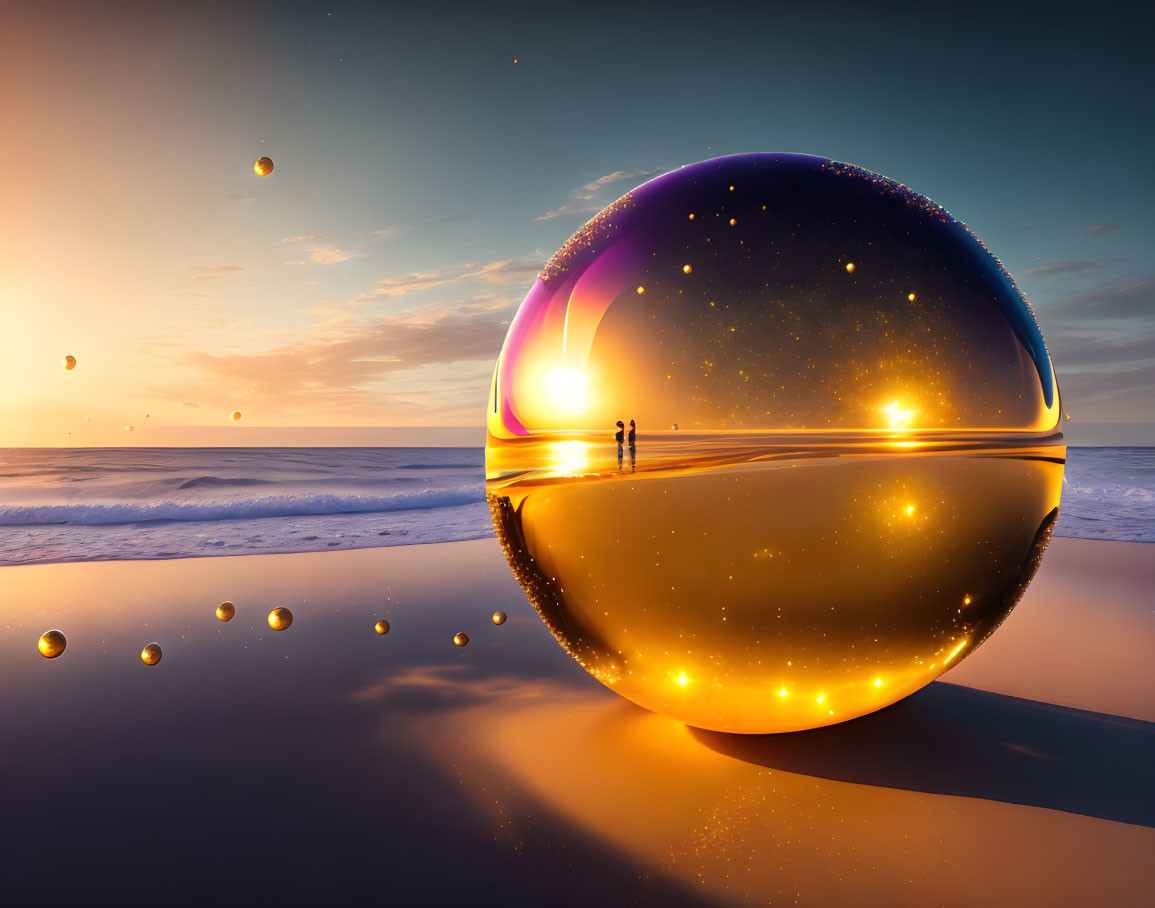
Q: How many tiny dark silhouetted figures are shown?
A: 2